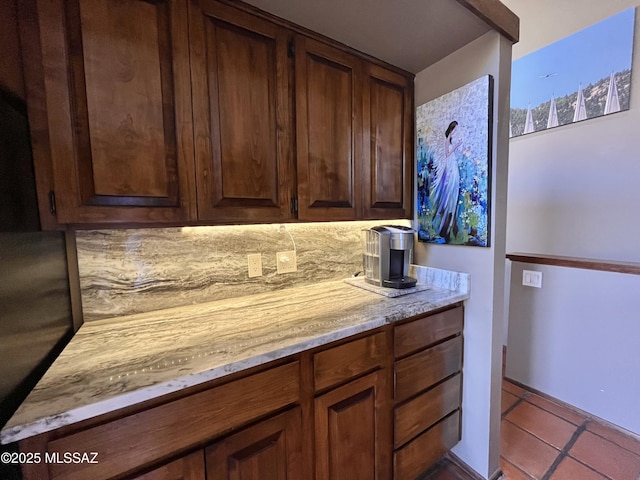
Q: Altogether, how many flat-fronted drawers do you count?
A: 6